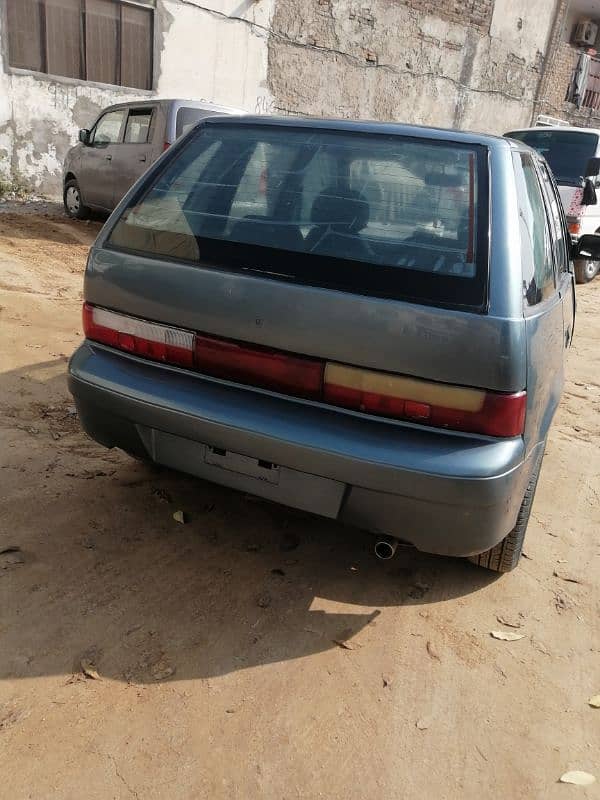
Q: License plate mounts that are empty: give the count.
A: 1